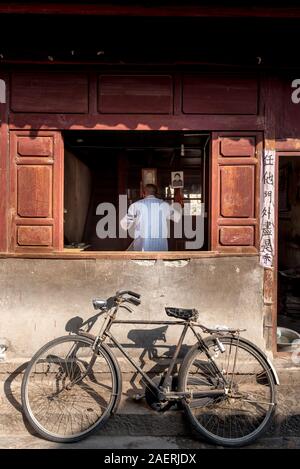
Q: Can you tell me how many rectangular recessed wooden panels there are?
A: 9